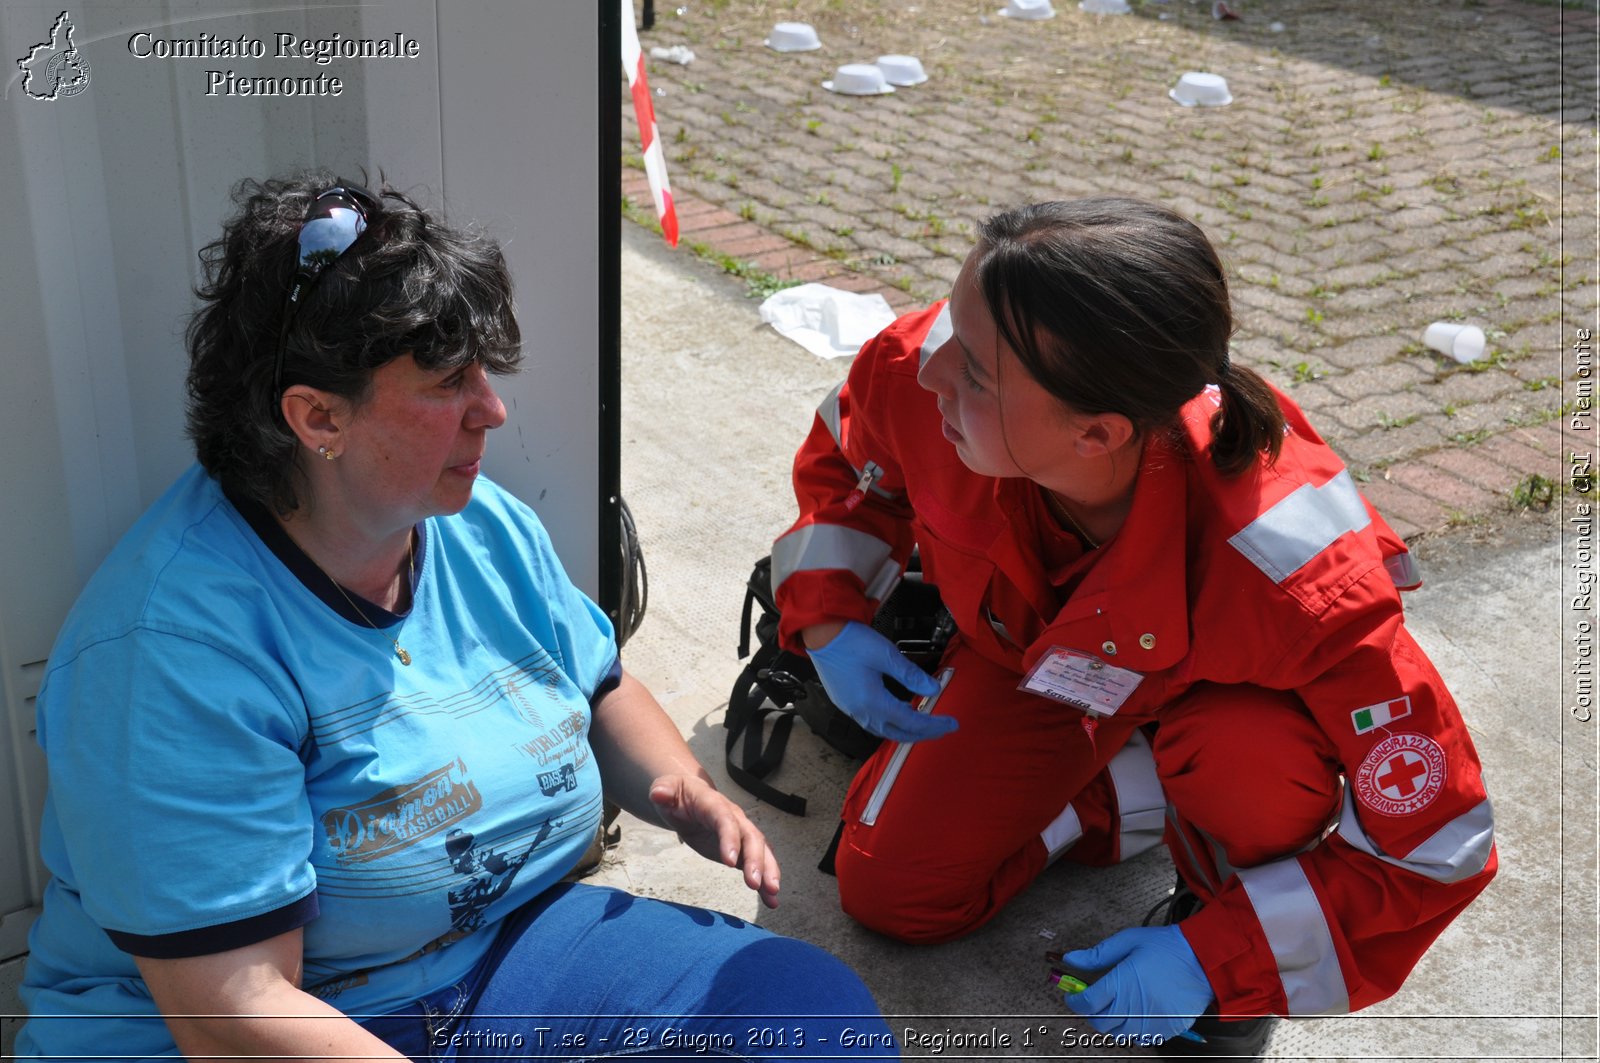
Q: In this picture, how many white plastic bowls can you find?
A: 6